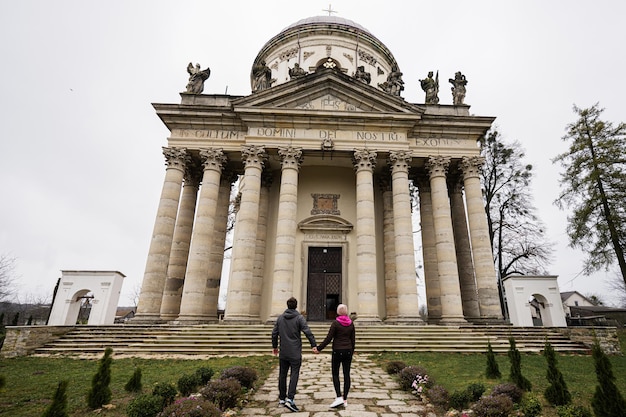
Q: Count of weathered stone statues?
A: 7